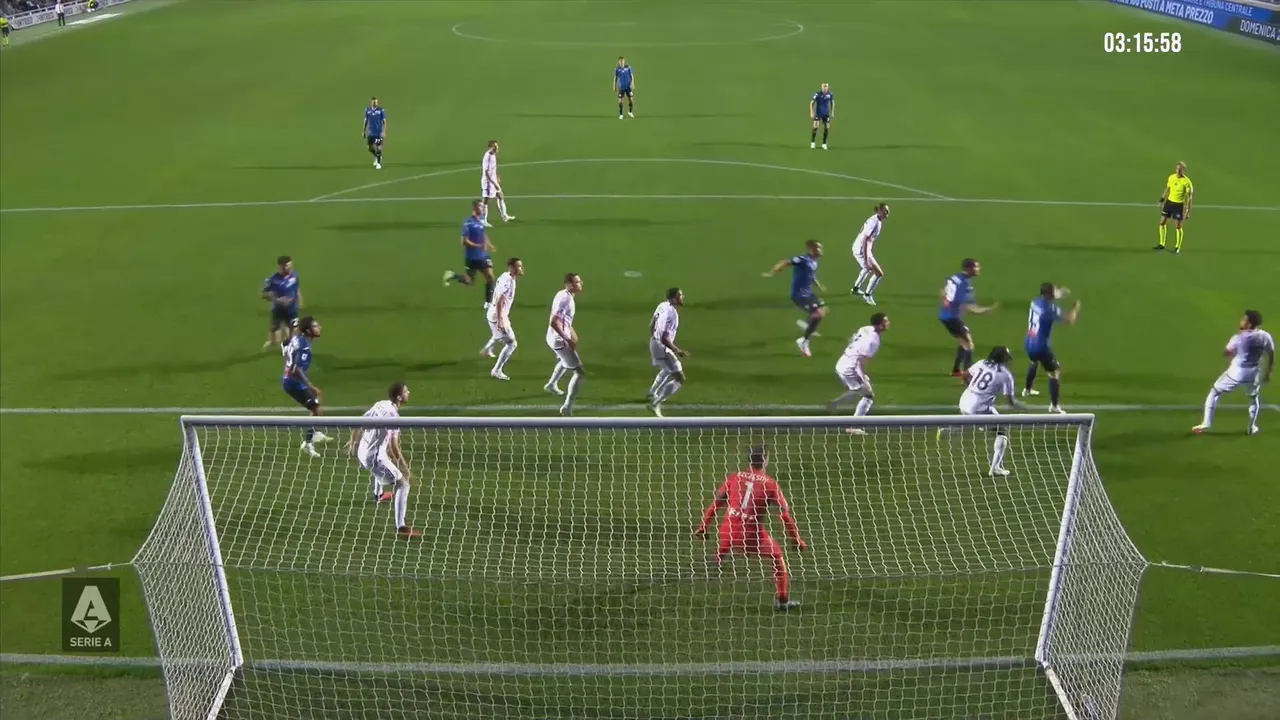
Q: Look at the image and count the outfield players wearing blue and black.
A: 9